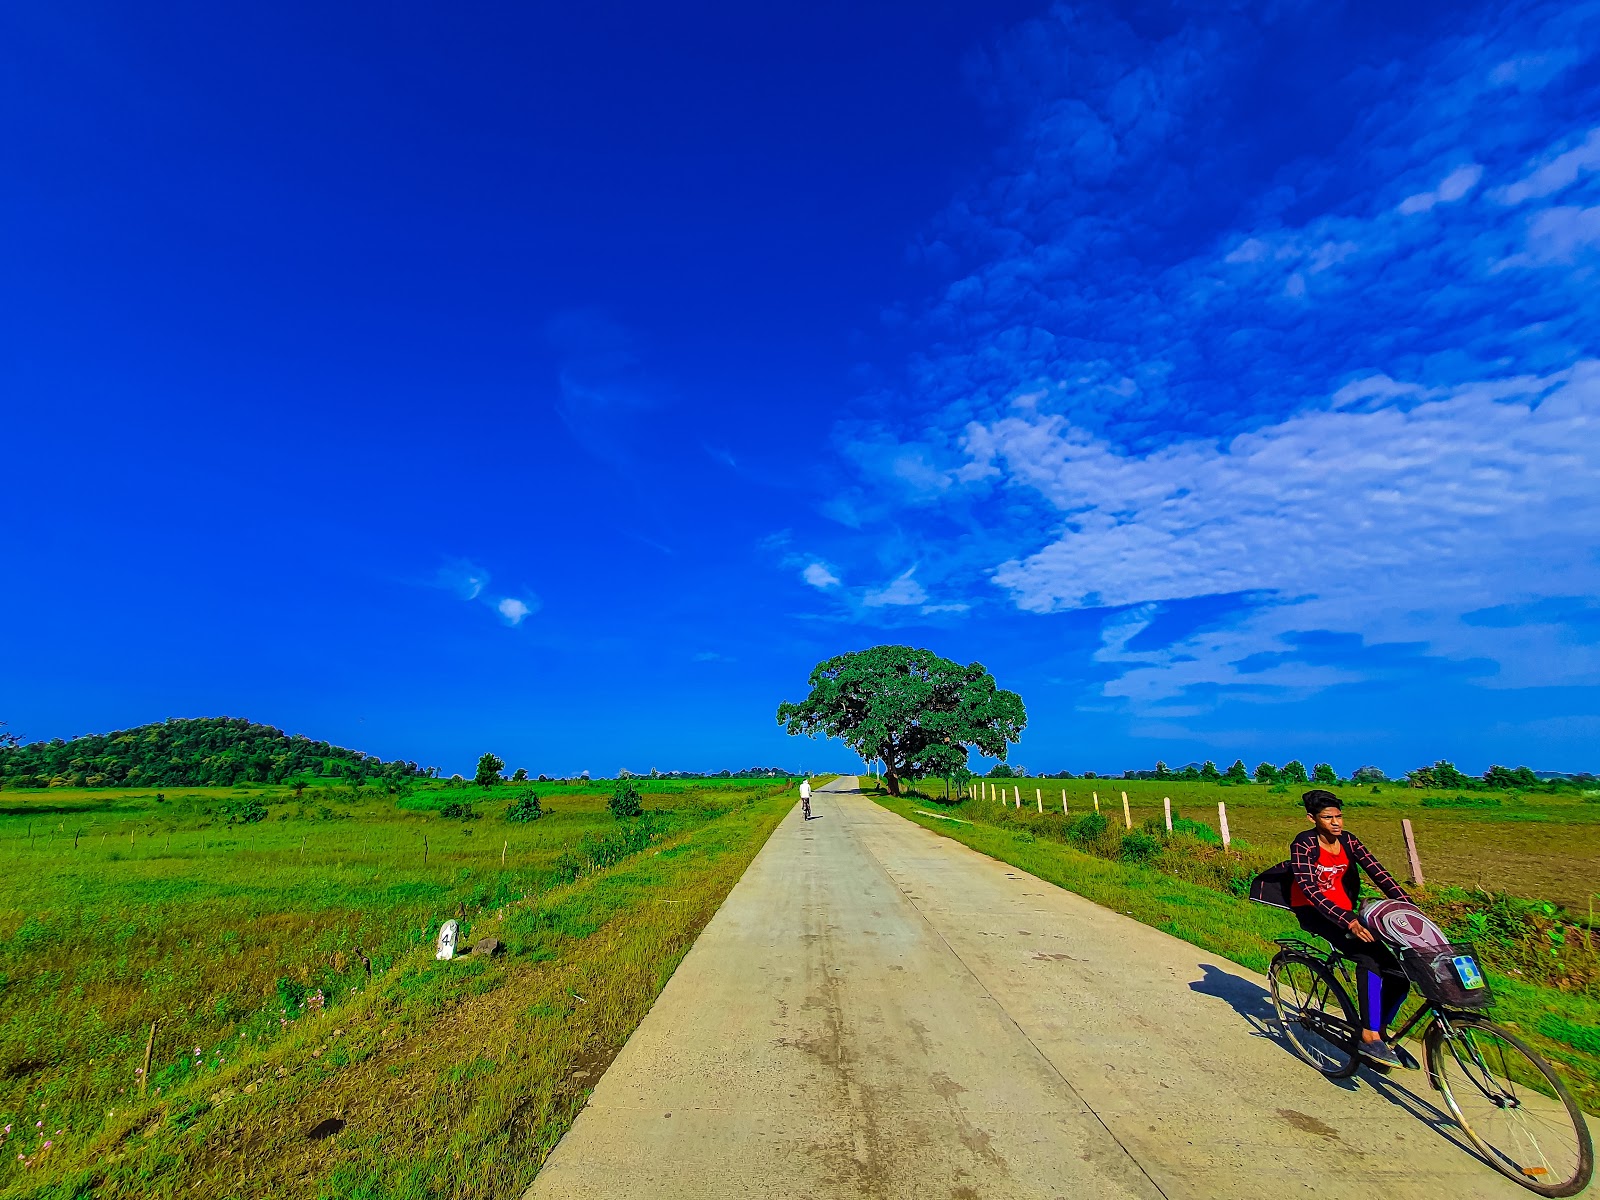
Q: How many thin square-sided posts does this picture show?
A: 13